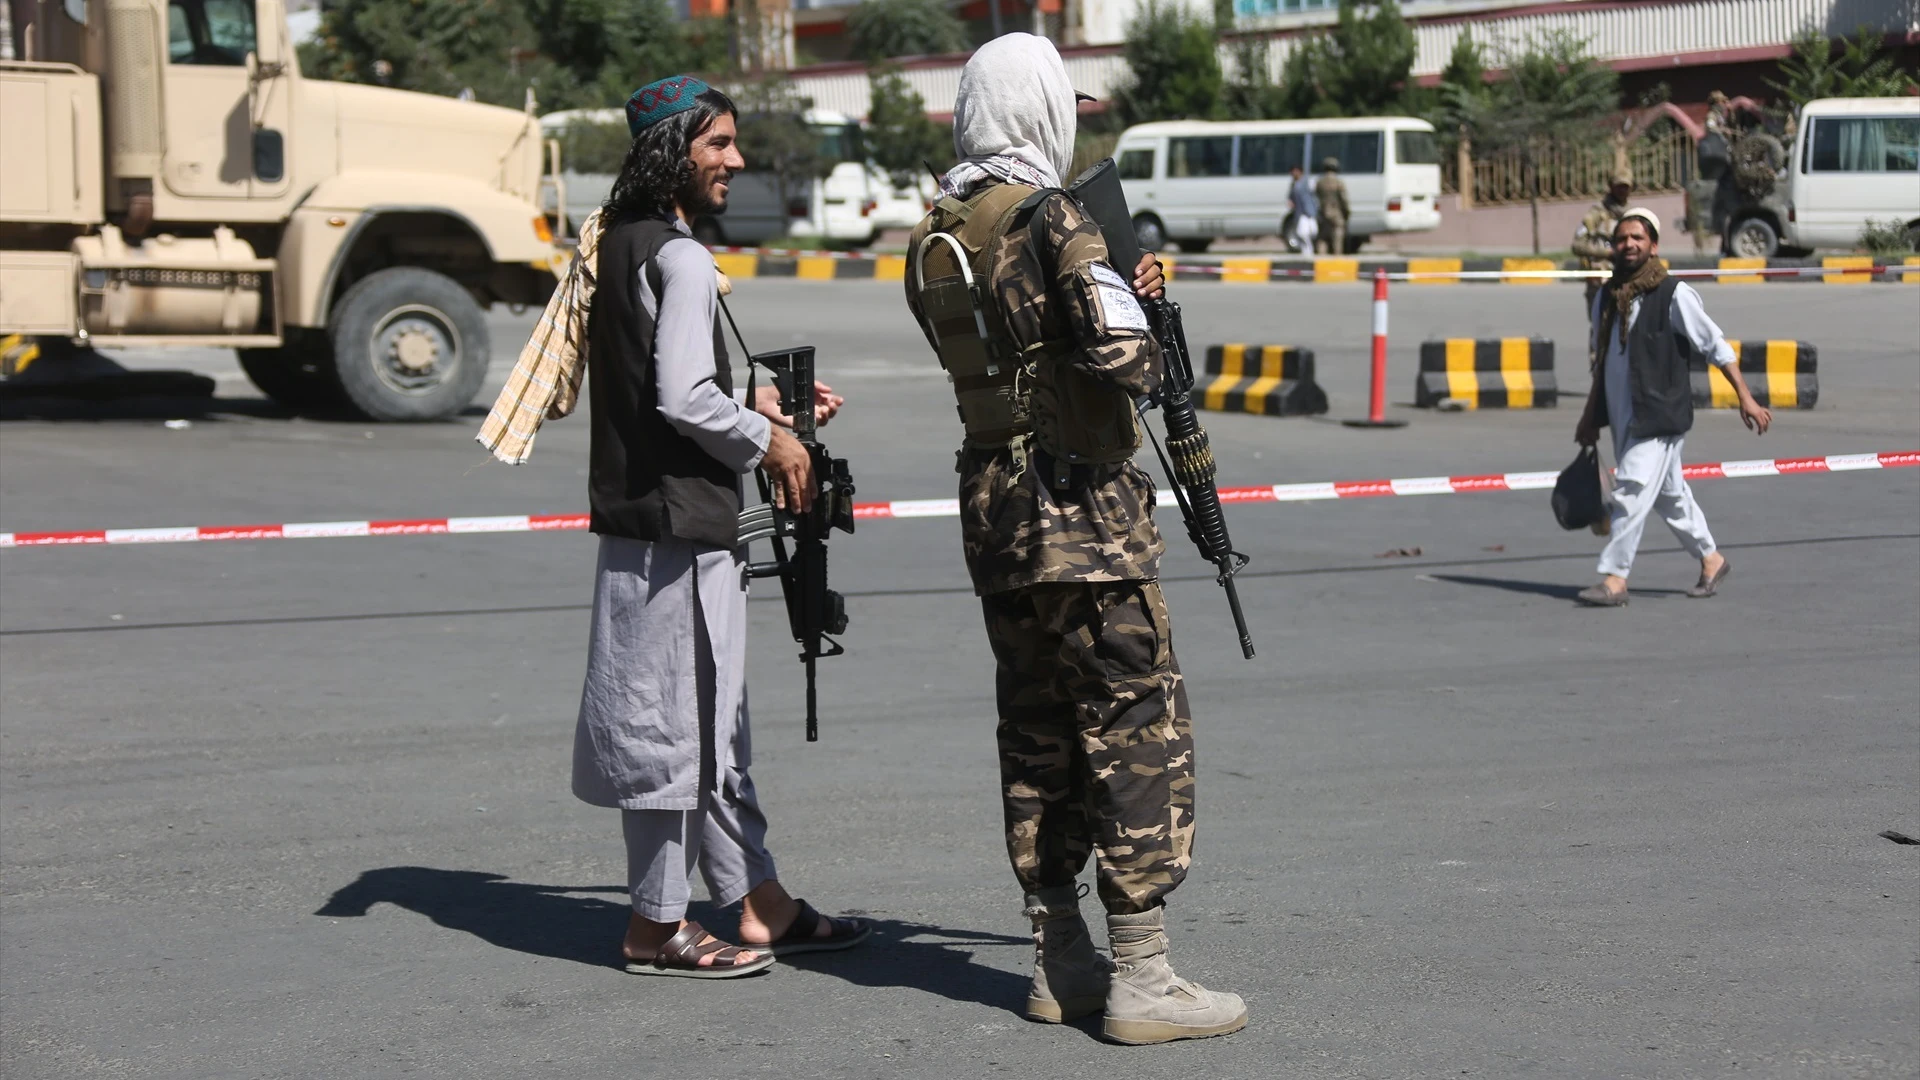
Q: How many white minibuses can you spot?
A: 3